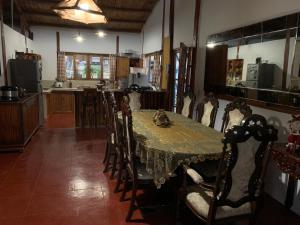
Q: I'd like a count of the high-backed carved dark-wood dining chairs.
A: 8